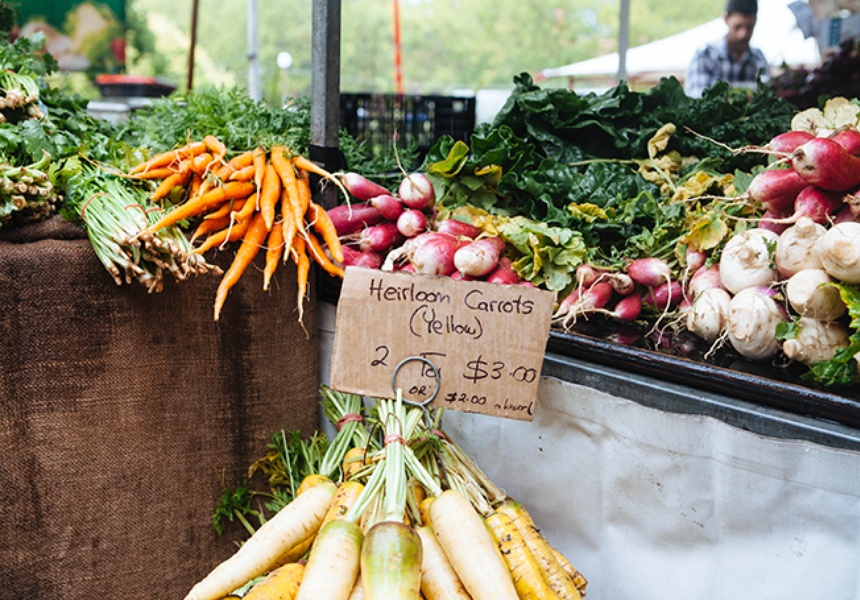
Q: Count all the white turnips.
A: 7